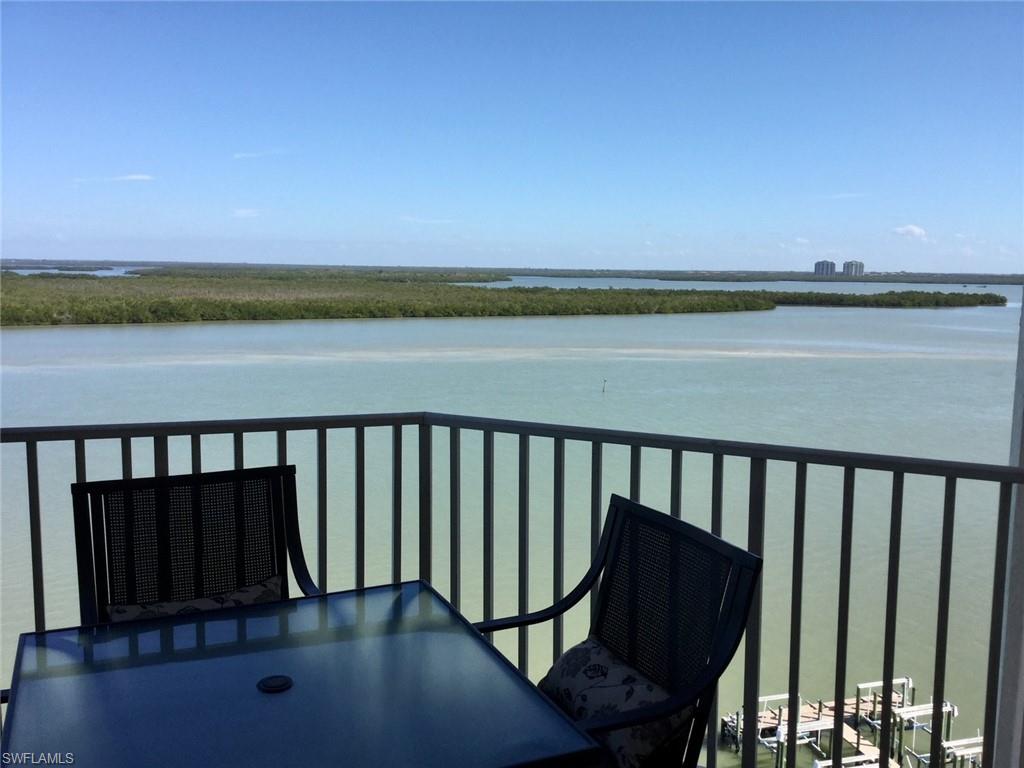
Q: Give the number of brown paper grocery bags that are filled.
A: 0